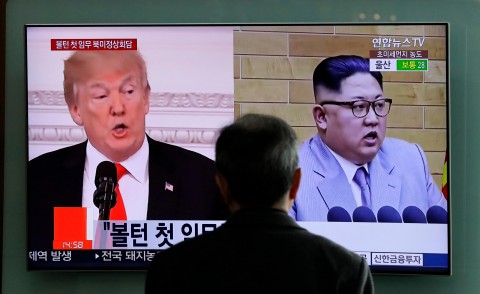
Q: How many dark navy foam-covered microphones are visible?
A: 5